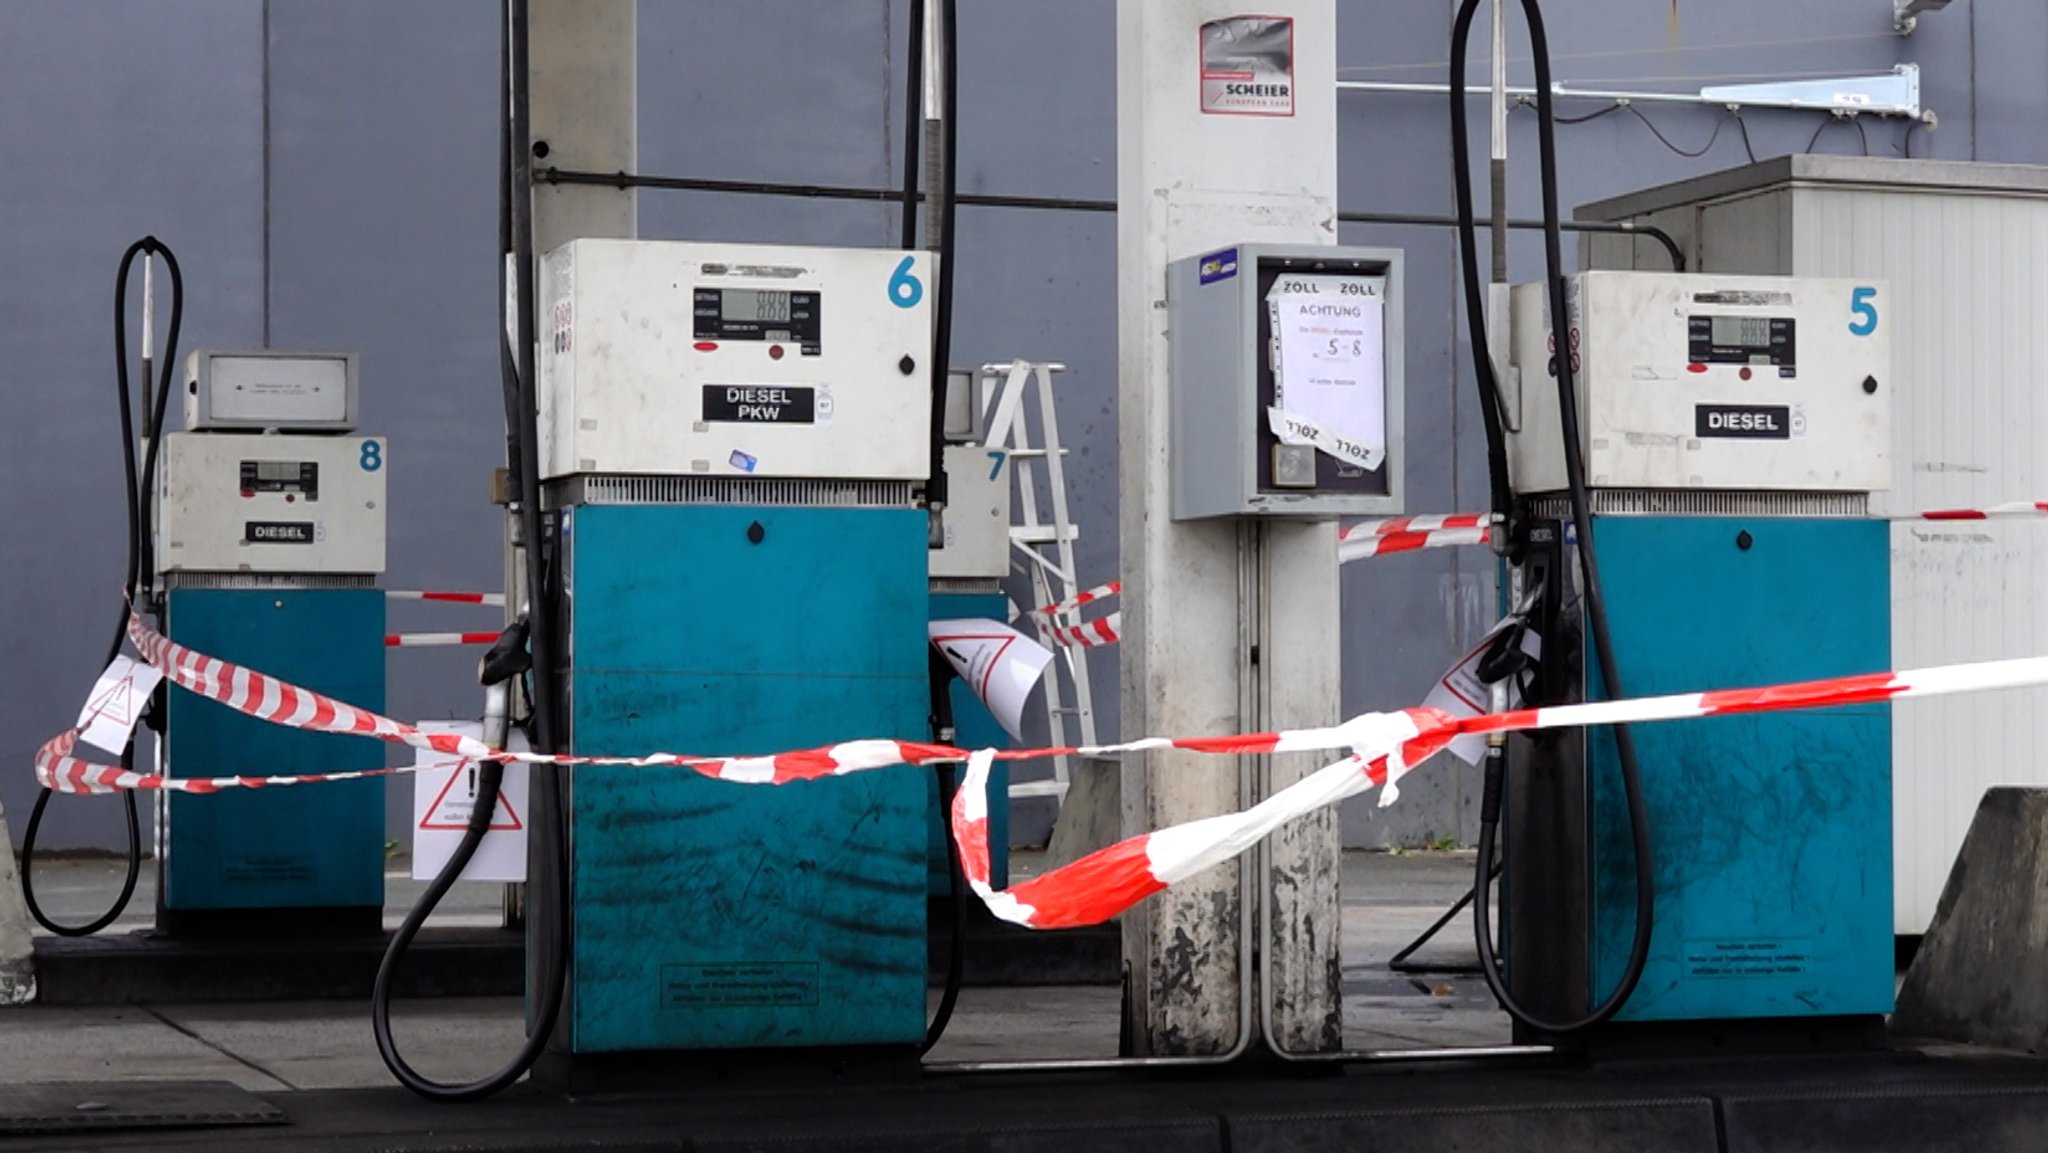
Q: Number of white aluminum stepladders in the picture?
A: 1